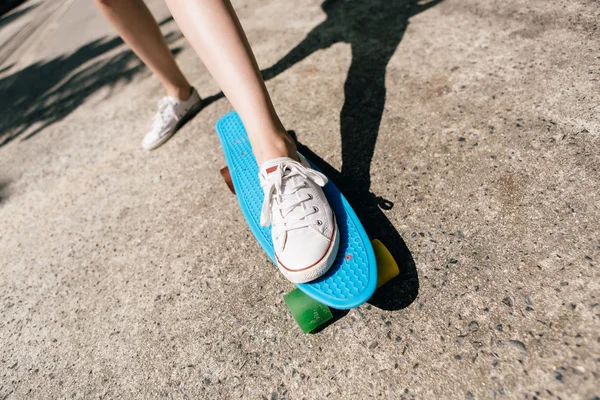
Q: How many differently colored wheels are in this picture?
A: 3